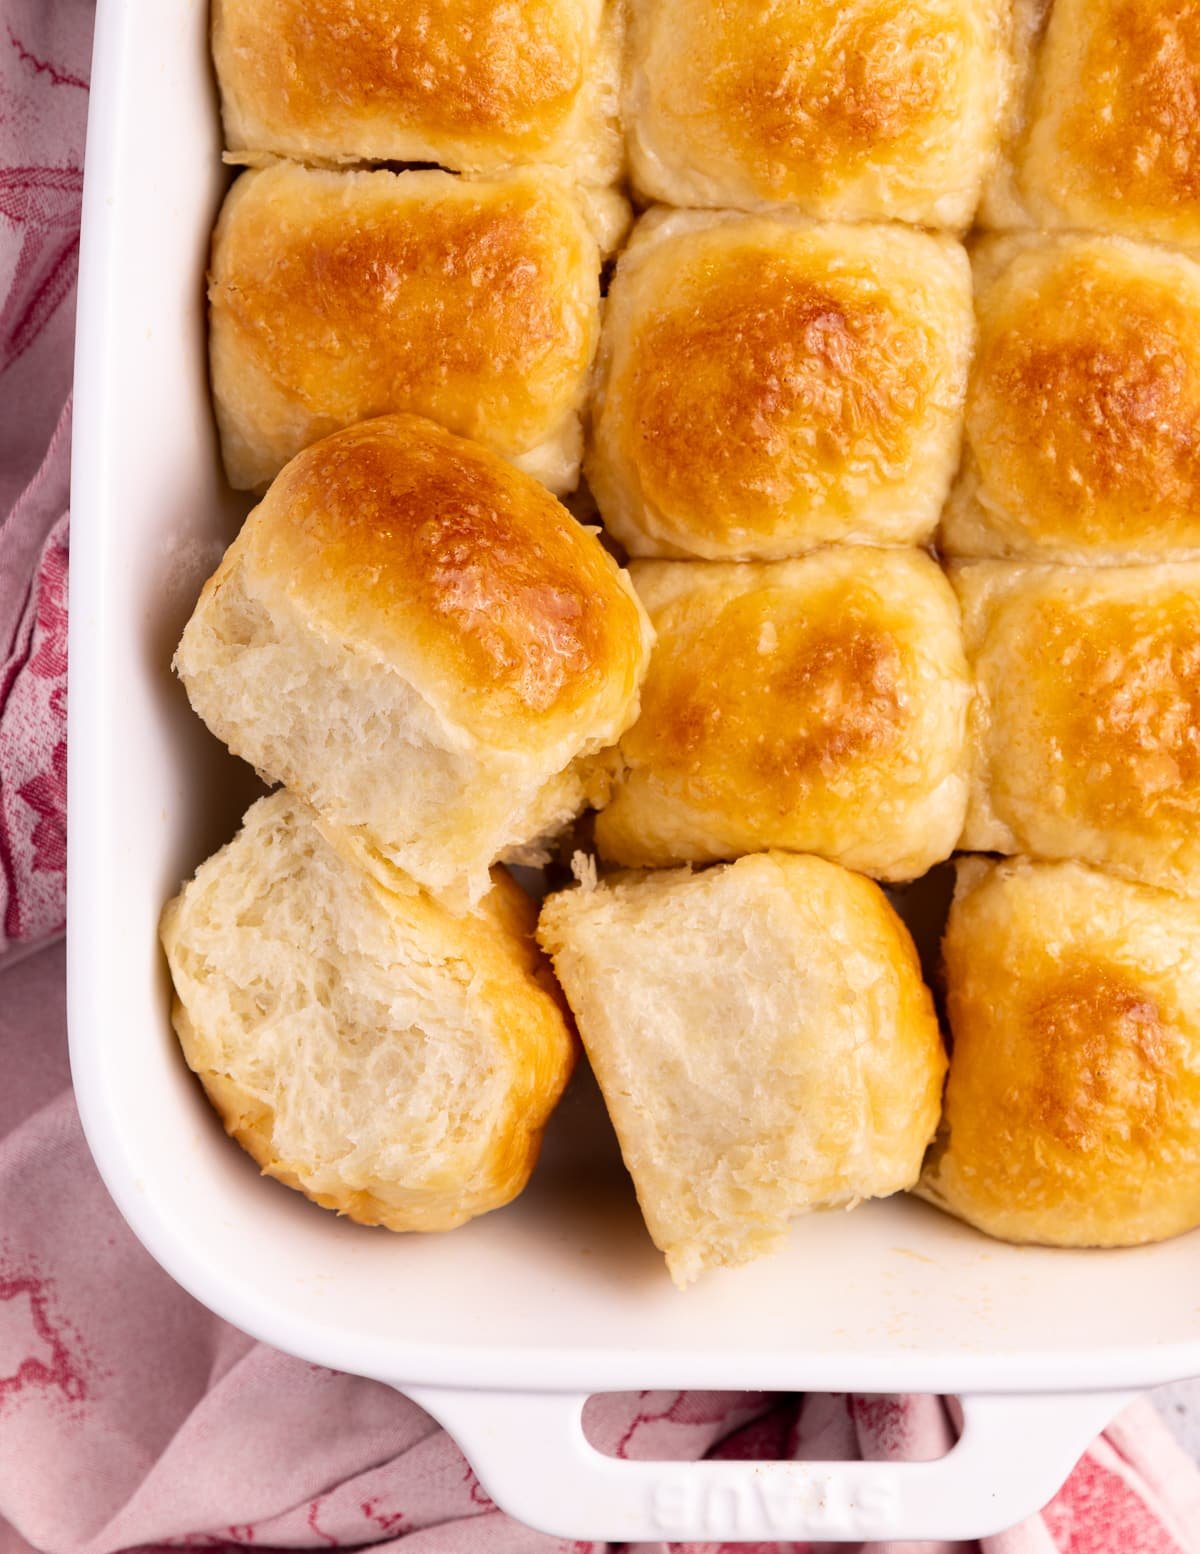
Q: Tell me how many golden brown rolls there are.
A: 12